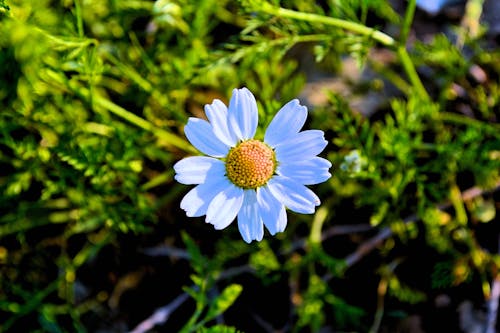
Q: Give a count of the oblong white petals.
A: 12